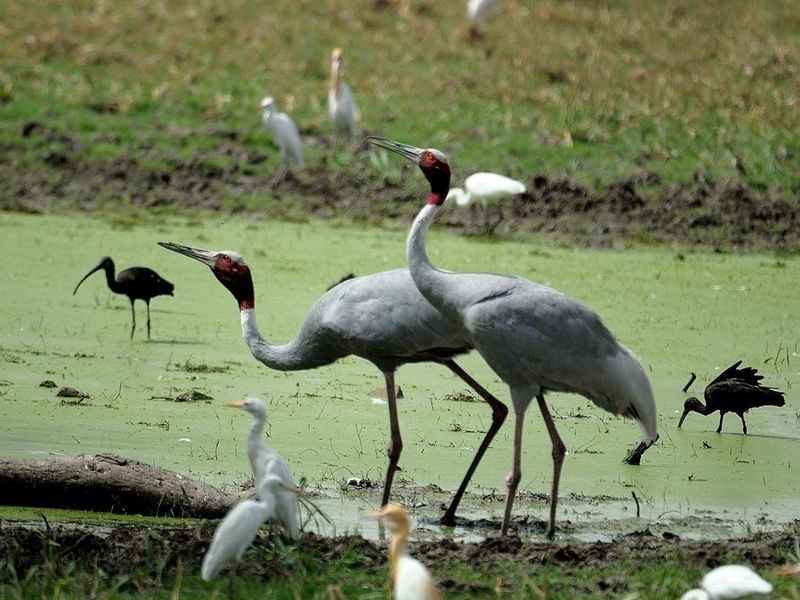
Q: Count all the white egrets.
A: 8